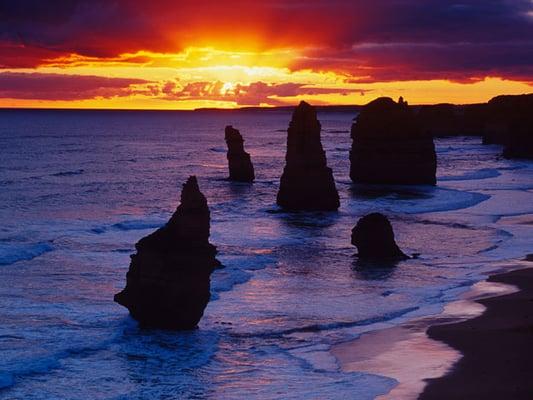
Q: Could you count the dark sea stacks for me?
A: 5